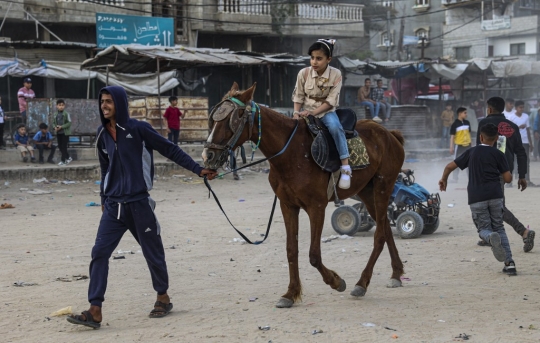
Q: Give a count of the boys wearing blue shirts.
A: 2